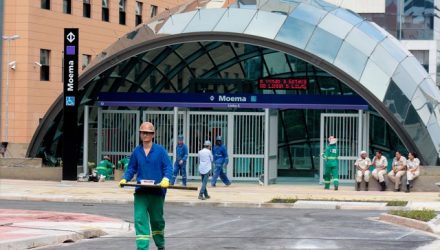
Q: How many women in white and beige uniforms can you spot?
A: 4